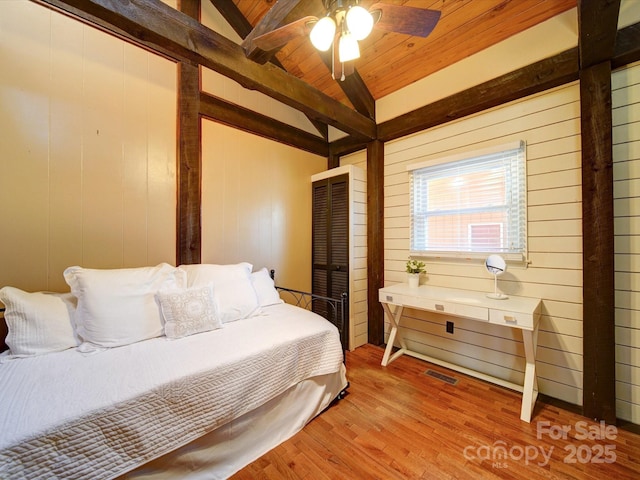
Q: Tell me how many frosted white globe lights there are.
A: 3